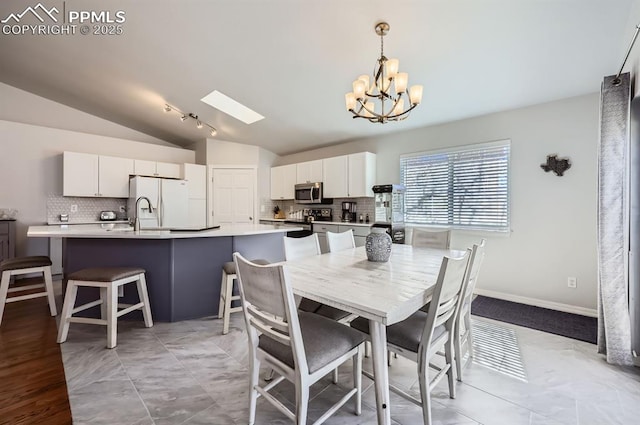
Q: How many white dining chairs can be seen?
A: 6